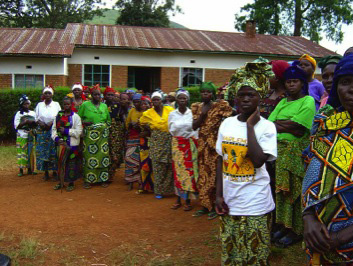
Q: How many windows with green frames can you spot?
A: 3